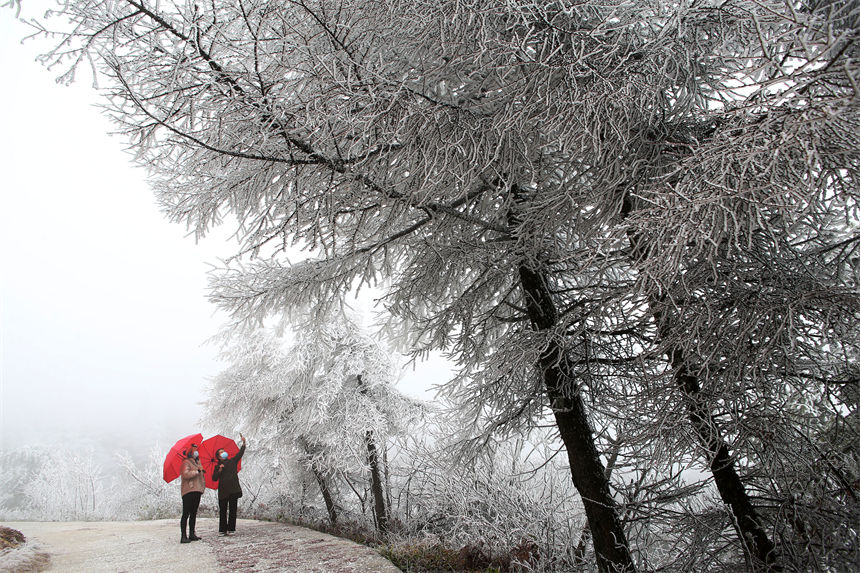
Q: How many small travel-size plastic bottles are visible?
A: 0